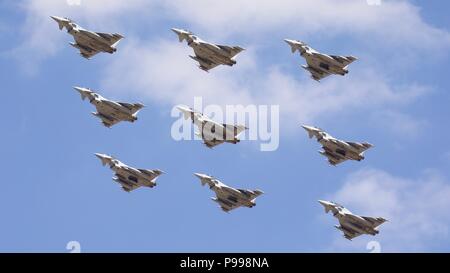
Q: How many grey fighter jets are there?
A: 9